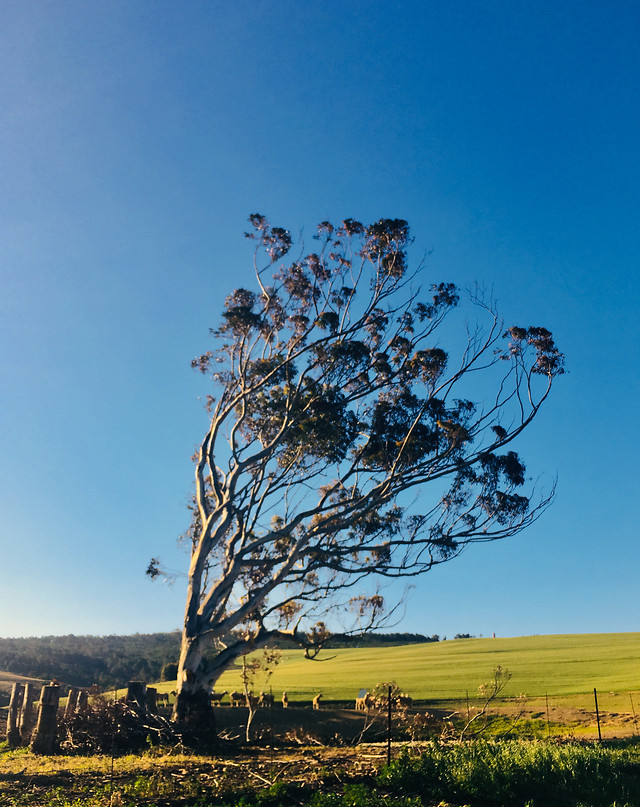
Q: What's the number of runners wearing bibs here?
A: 0